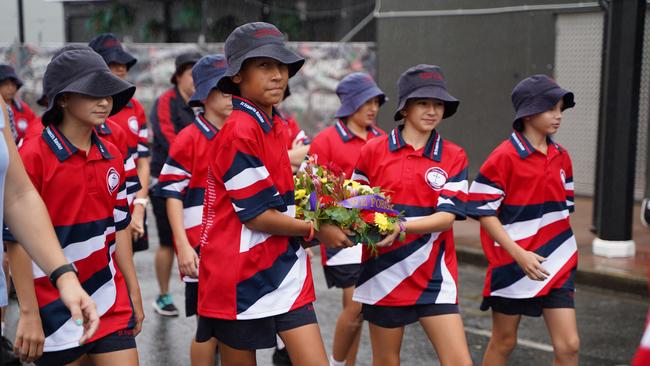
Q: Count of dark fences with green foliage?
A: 1